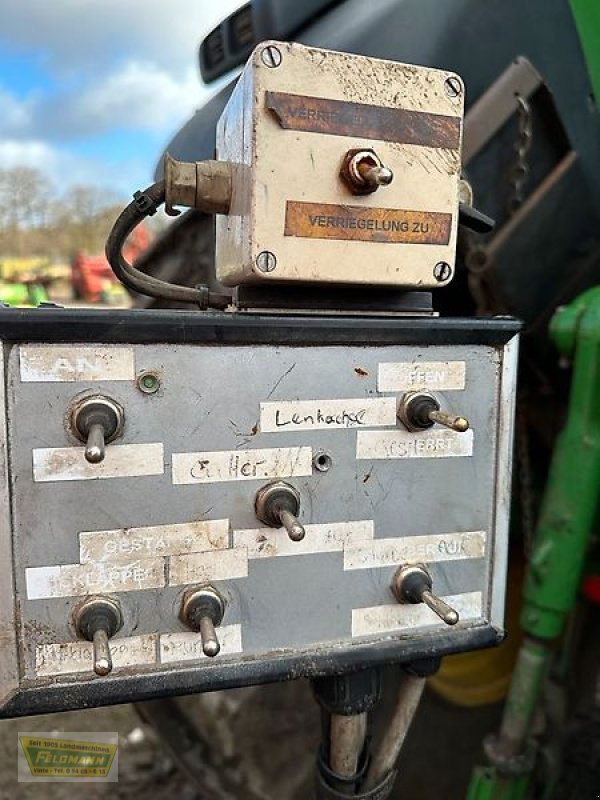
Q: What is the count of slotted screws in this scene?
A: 4